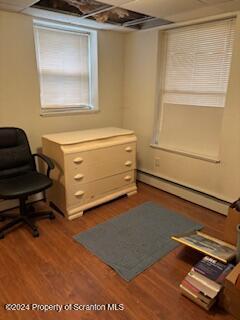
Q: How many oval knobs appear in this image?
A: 6